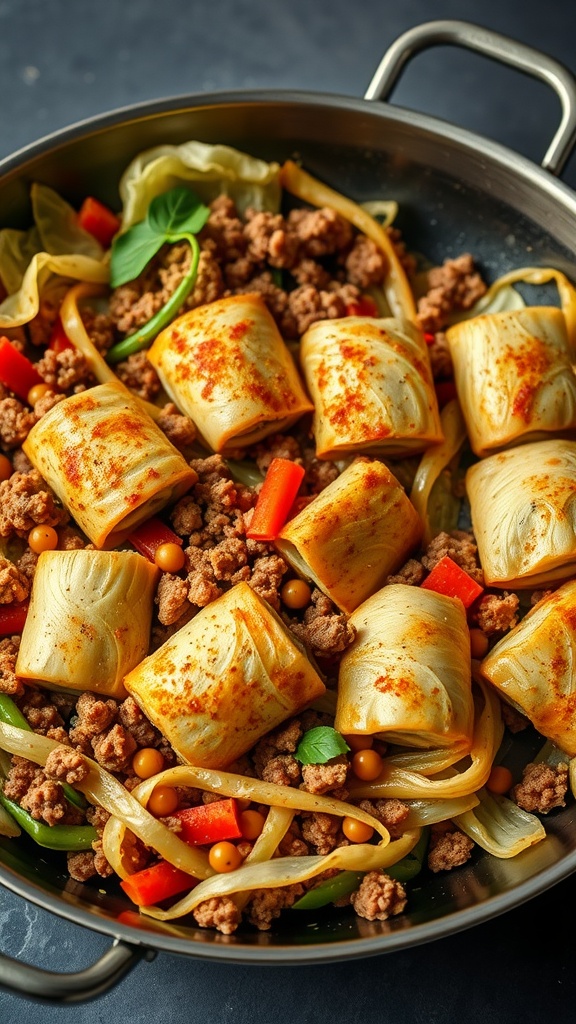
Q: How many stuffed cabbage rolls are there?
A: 10